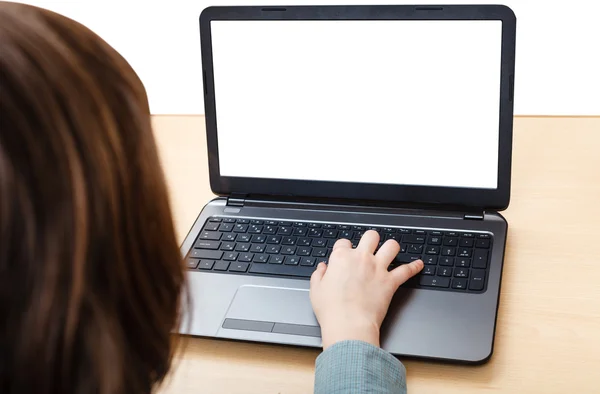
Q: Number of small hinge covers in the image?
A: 2